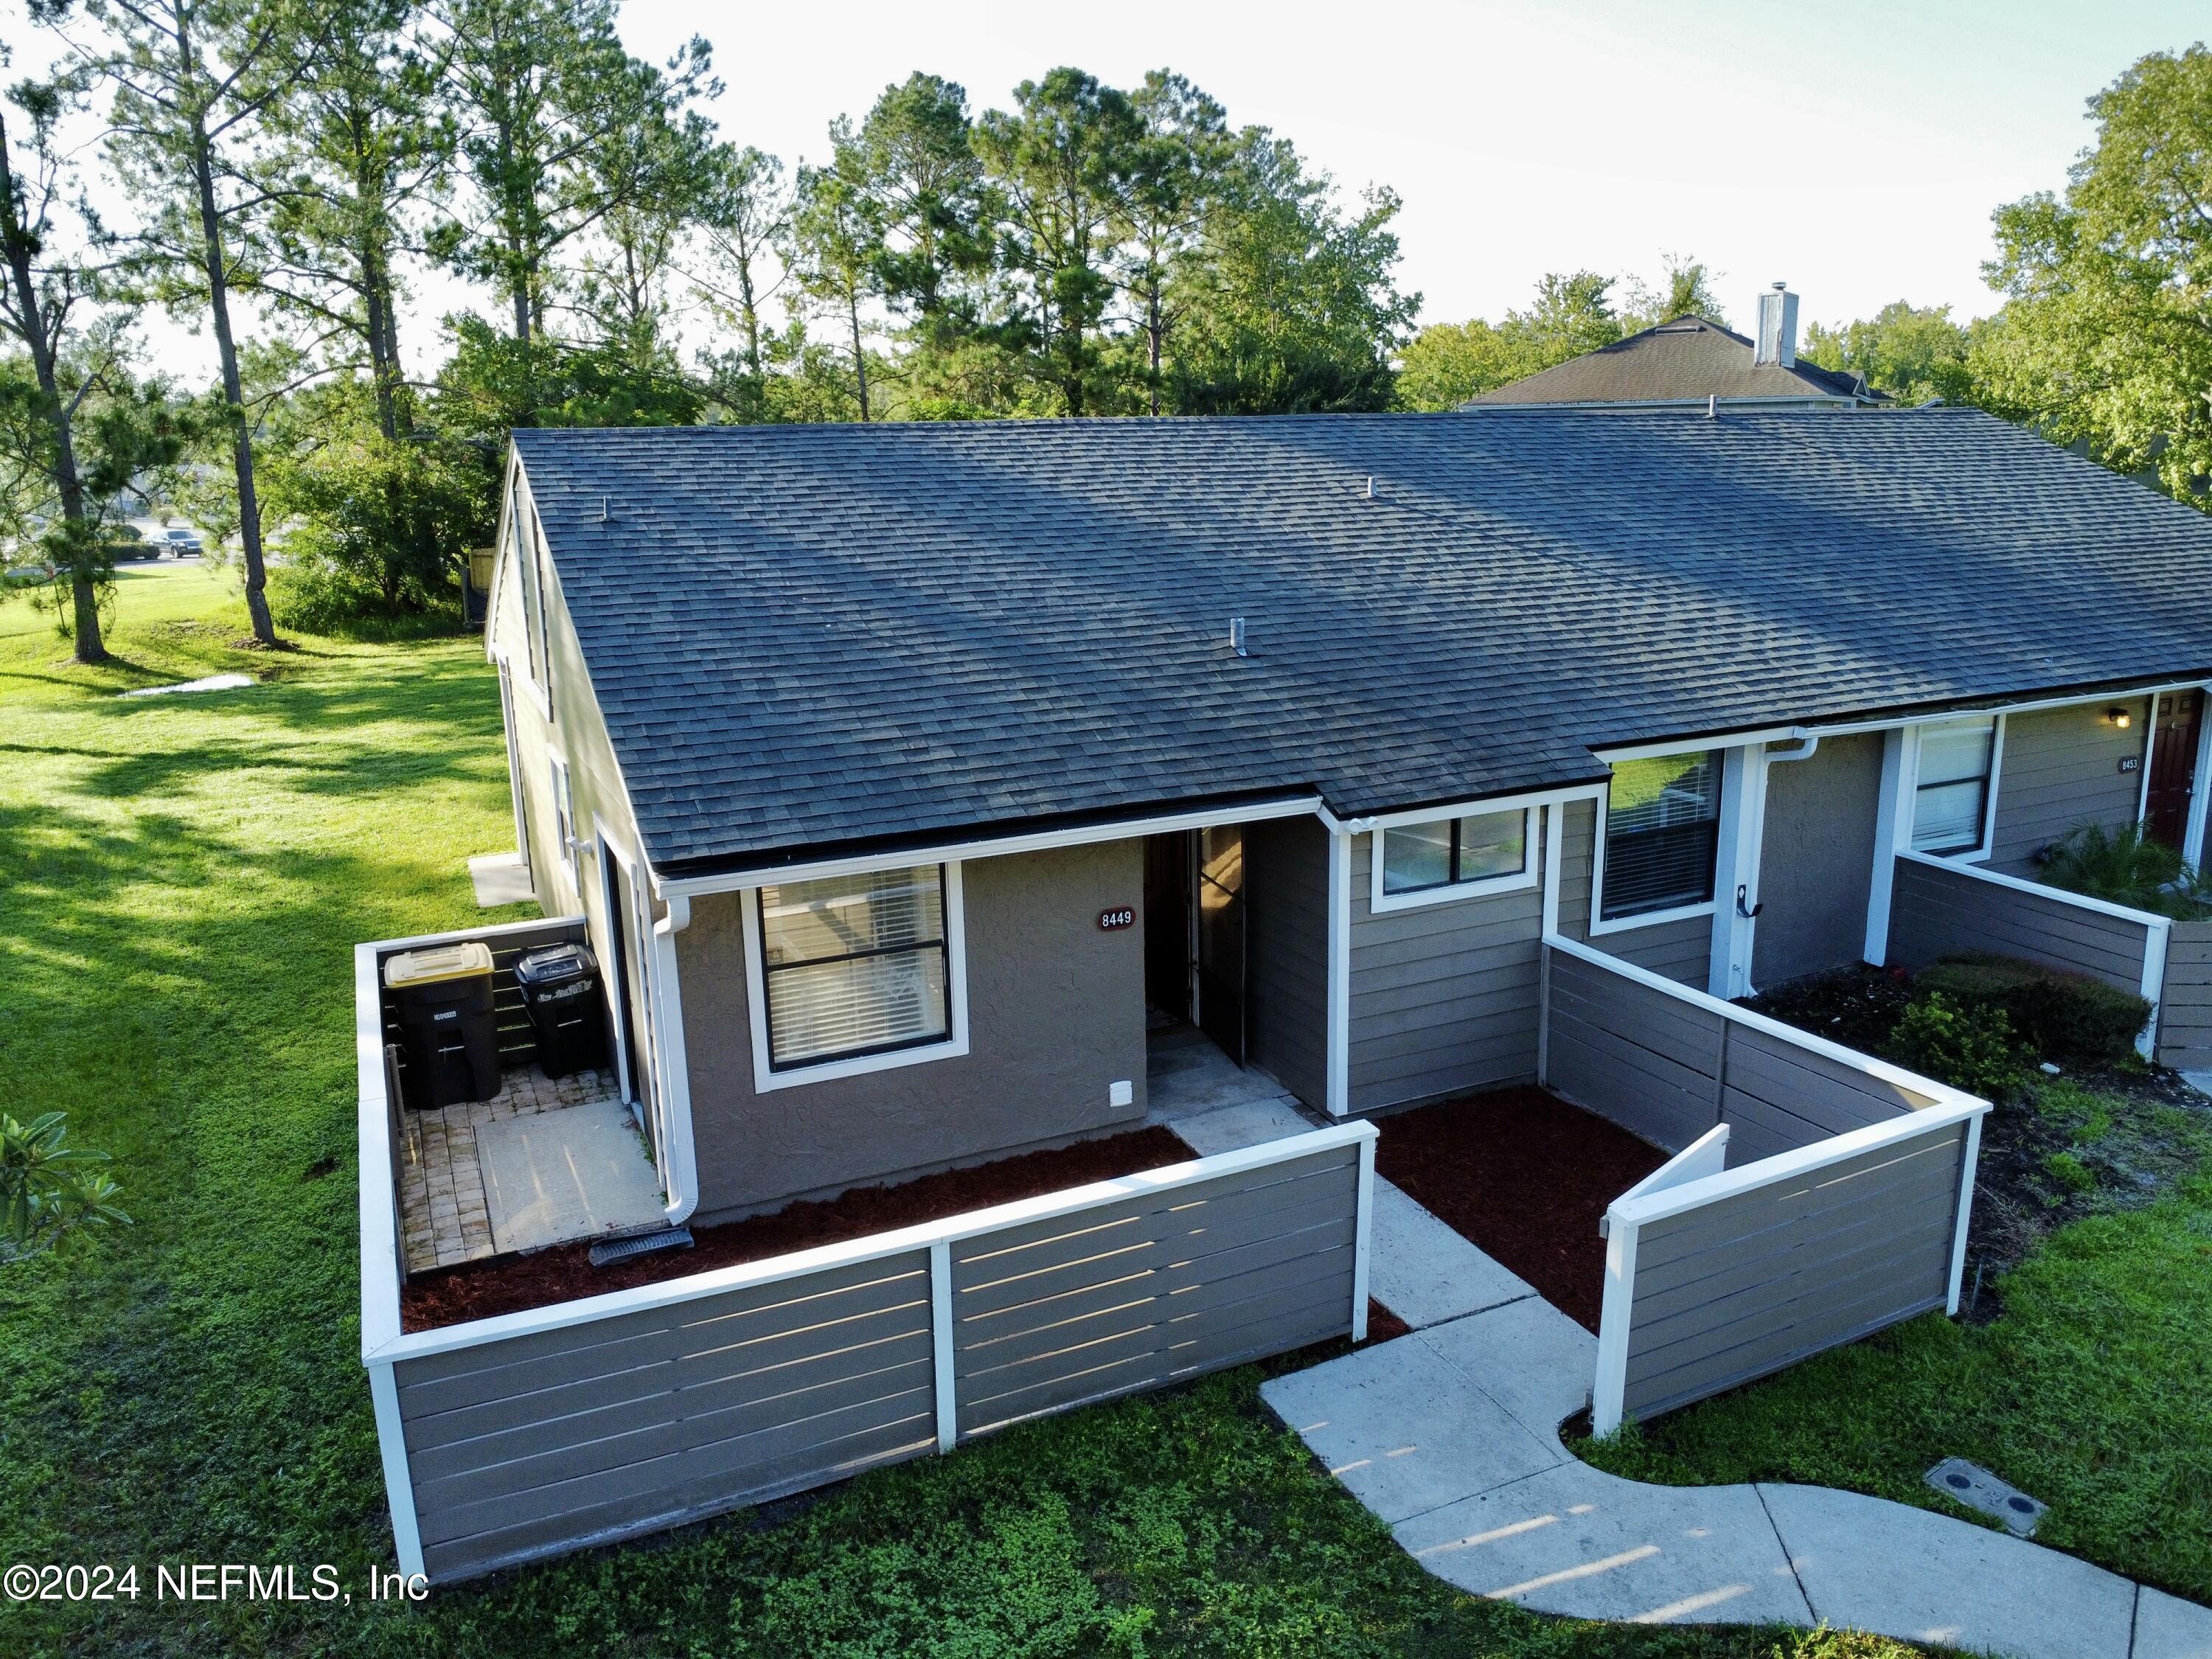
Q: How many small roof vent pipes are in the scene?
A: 4